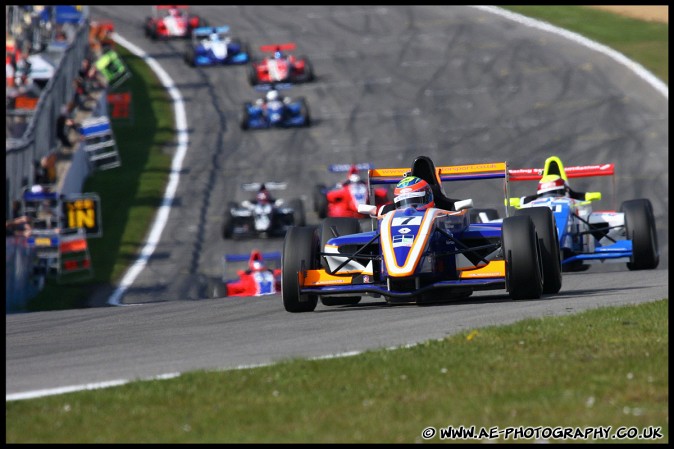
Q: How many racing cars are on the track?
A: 9